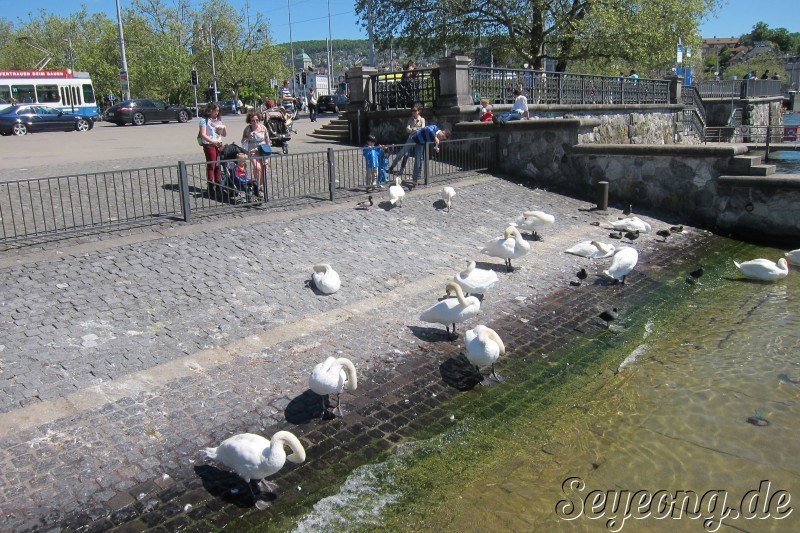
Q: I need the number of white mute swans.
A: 15